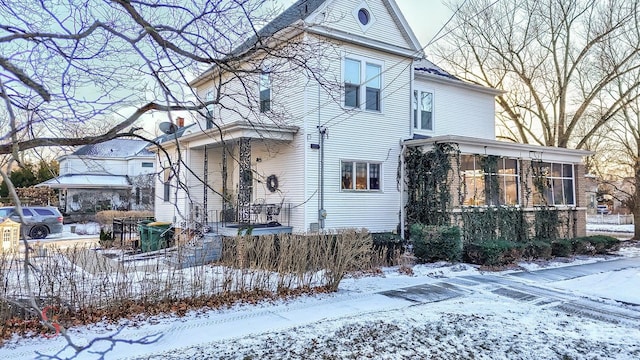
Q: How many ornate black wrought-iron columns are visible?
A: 3